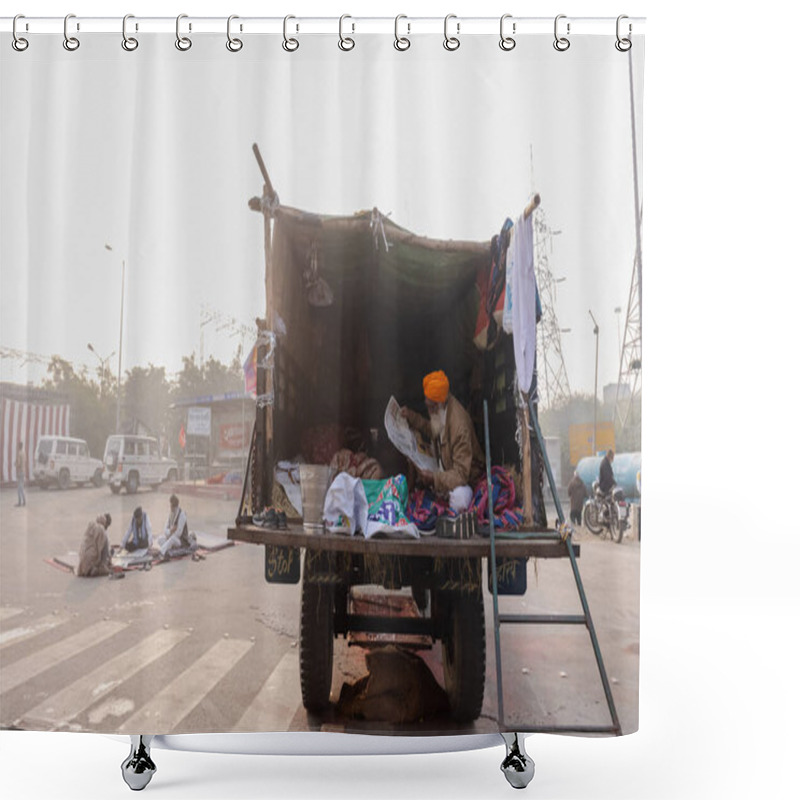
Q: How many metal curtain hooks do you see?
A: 12